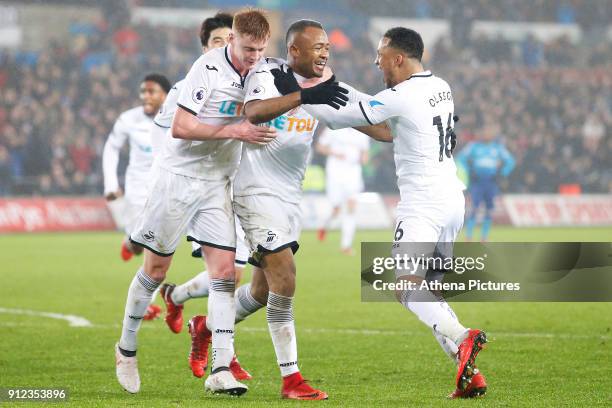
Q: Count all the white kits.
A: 6